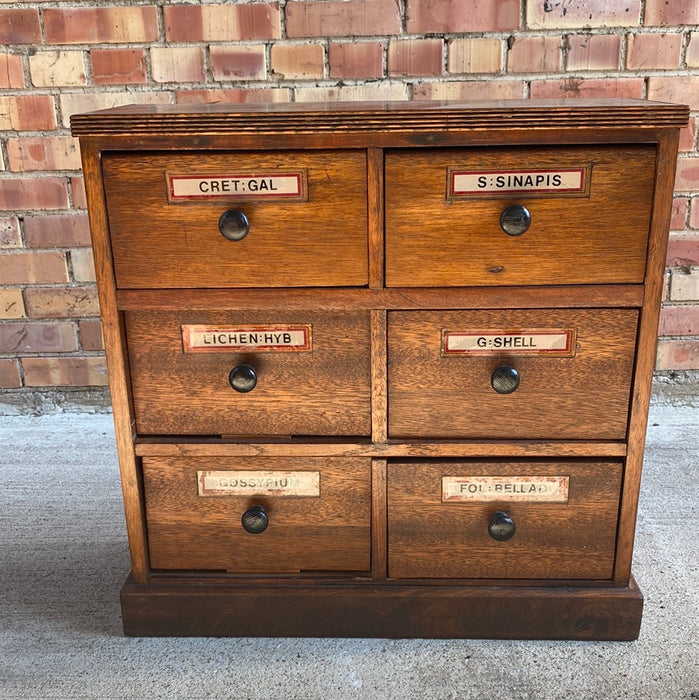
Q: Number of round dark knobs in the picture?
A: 6